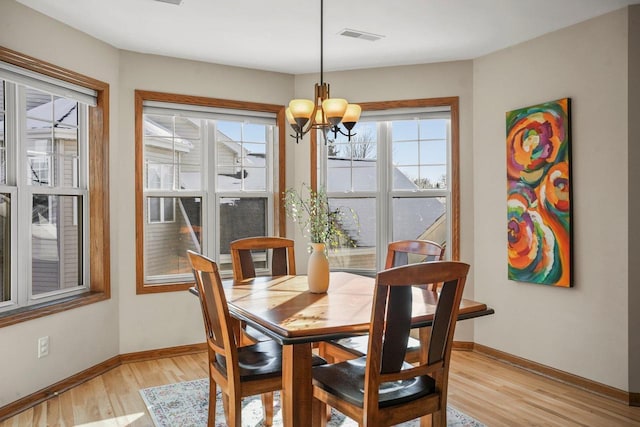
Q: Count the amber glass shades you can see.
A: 5